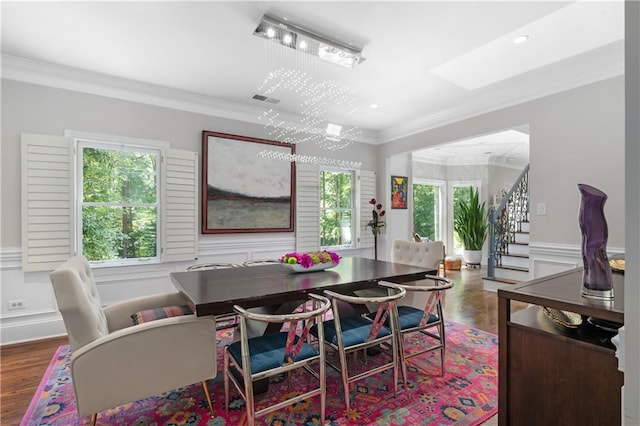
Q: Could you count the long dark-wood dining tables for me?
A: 1